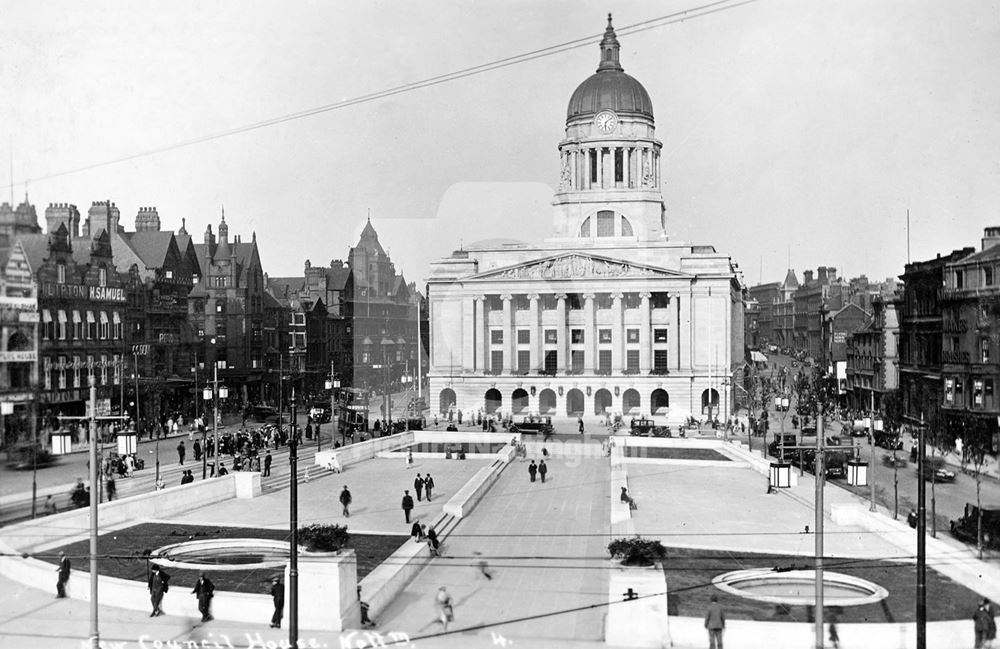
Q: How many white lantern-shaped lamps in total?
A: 14